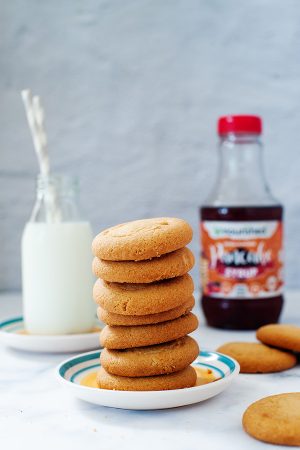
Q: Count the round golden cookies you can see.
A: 10